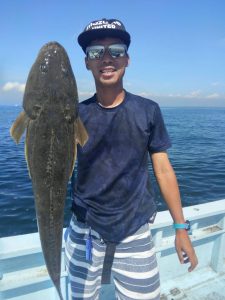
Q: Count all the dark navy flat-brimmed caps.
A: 1